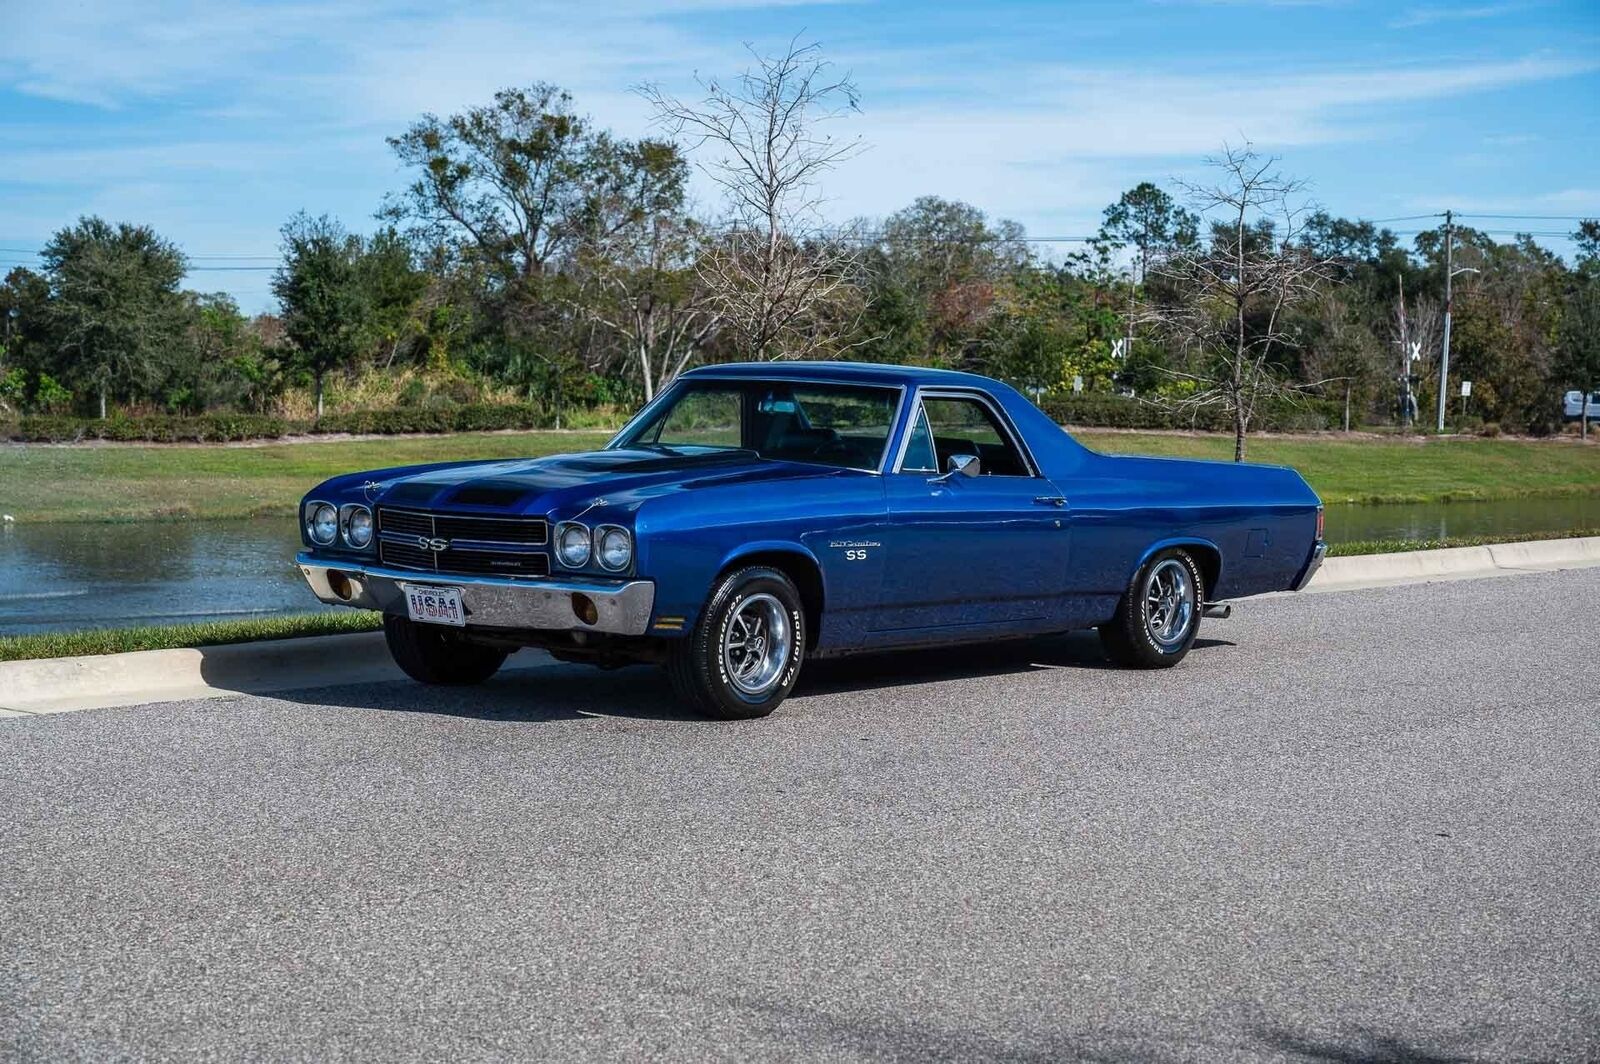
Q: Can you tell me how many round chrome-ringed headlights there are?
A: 4